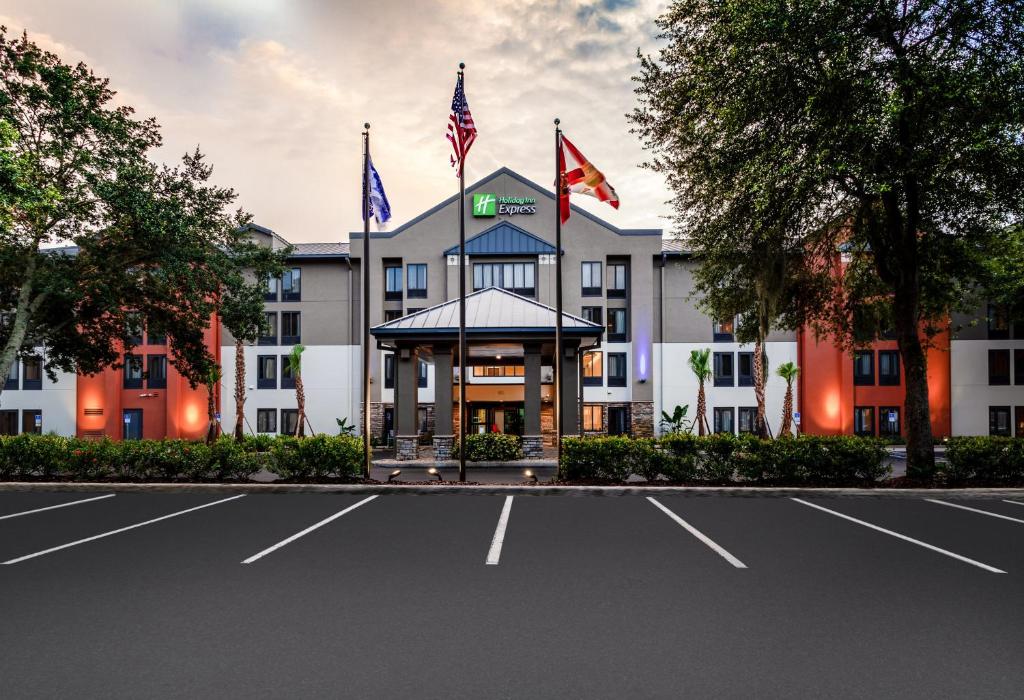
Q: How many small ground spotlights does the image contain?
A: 3